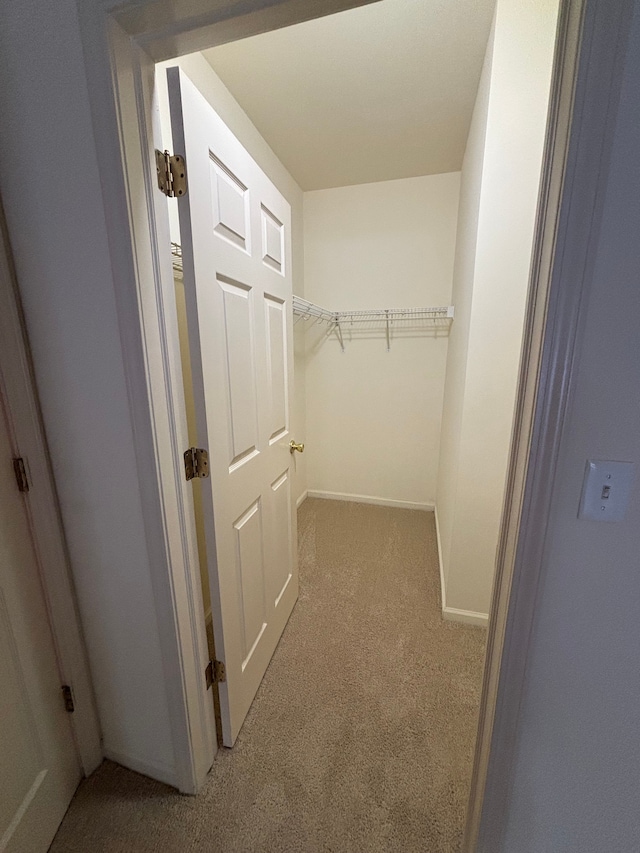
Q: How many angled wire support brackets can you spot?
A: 2